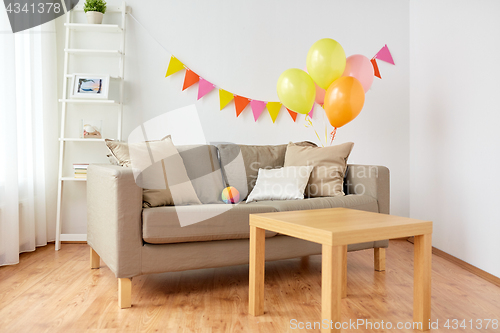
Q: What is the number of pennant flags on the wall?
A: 11